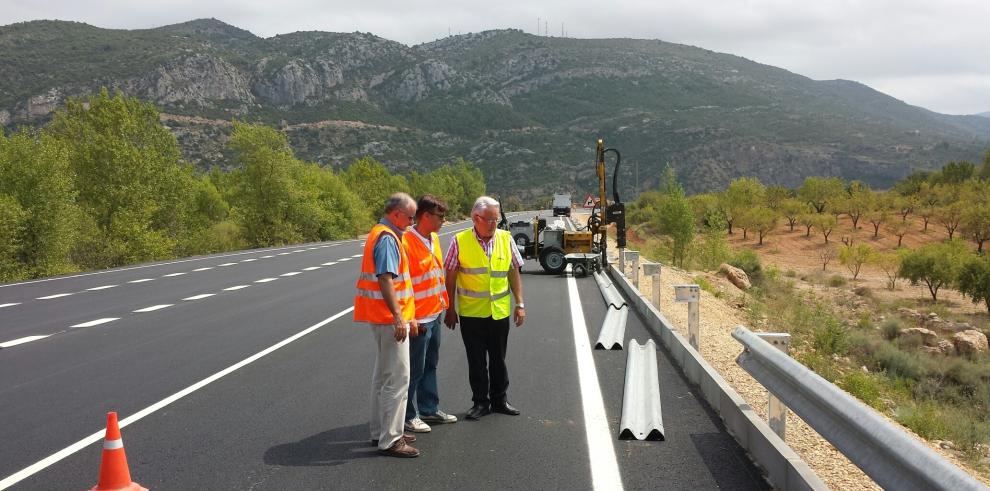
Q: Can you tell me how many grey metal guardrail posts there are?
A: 5